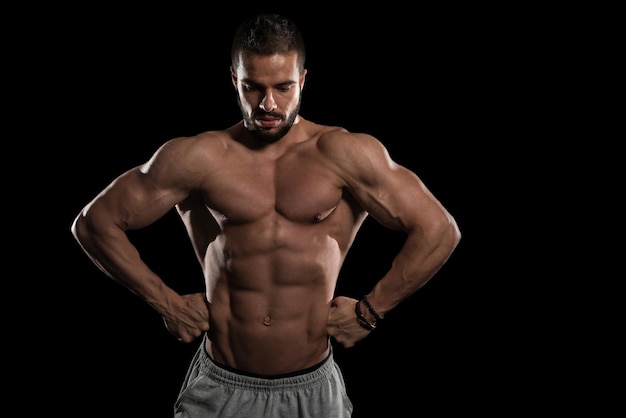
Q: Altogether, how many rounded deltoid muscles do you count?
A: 2